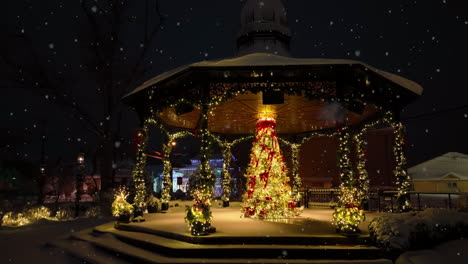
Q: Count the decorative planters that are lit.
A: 3